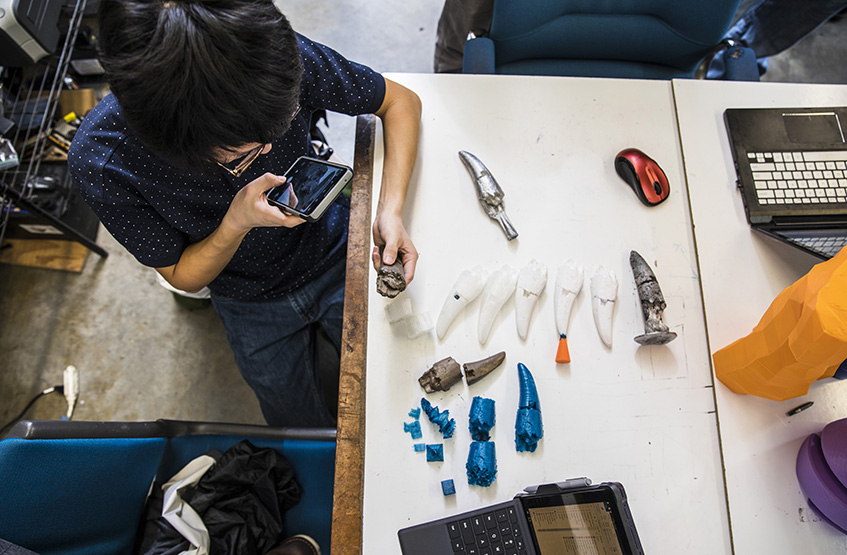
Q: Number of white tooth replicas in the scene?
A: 5